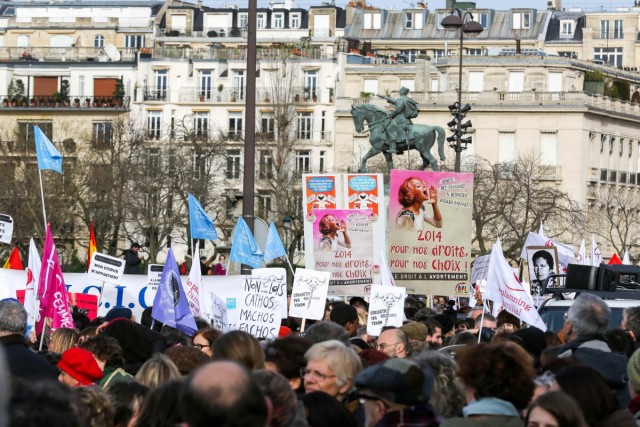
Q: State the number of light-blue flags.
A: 4